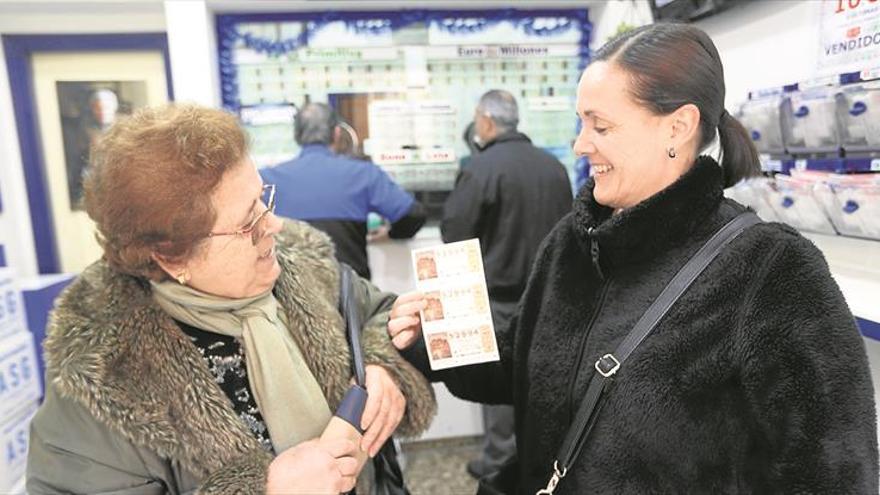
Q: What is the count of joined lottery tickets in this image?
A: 3